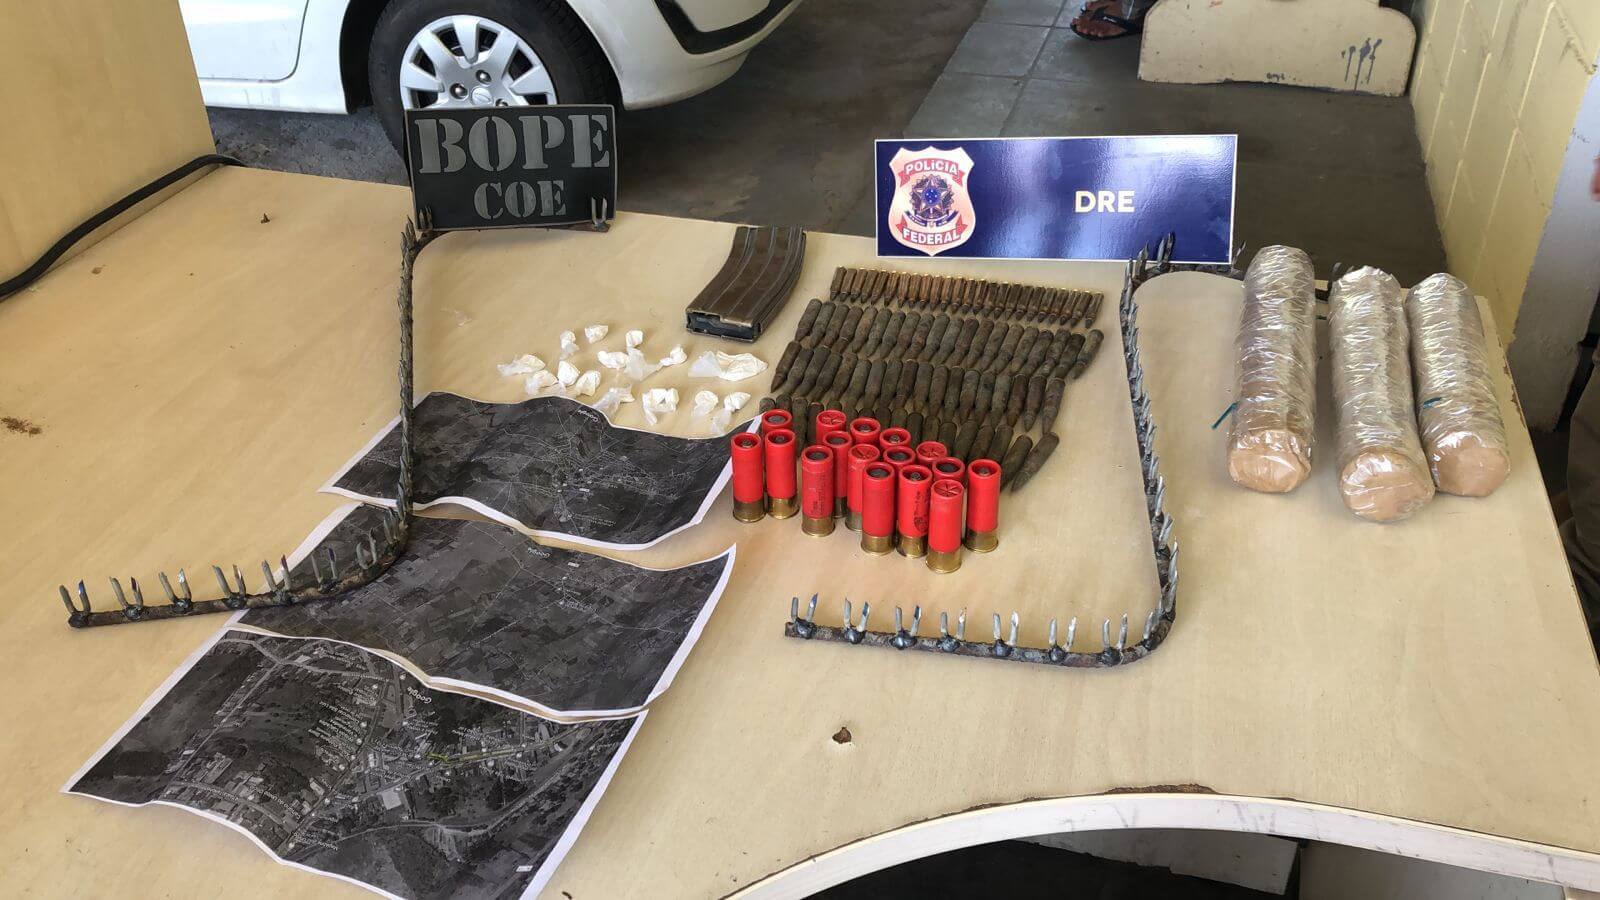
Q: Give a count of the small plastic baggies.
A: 14